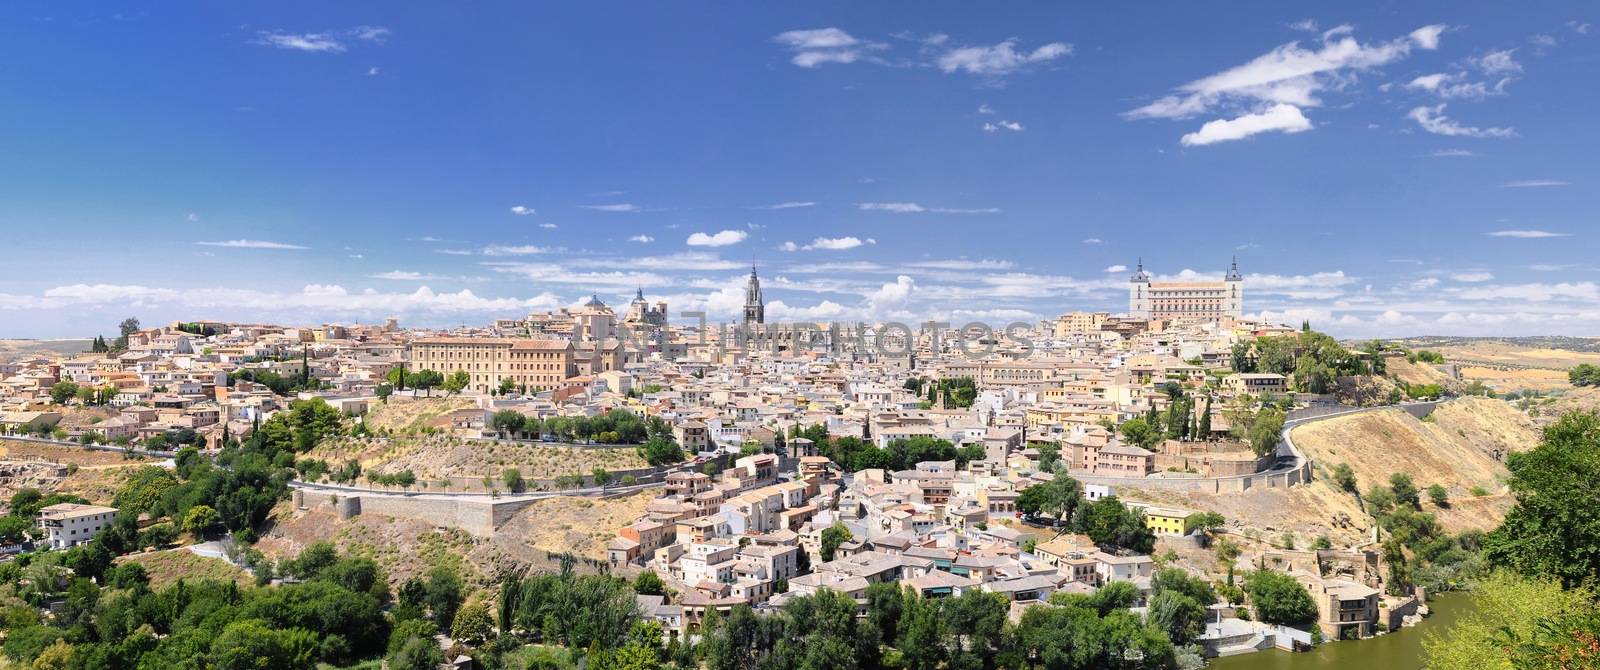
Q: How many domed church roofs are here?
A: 2